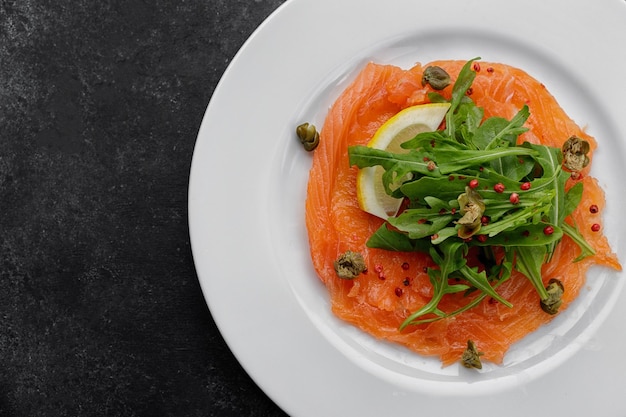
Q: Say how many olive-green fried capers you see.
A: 7